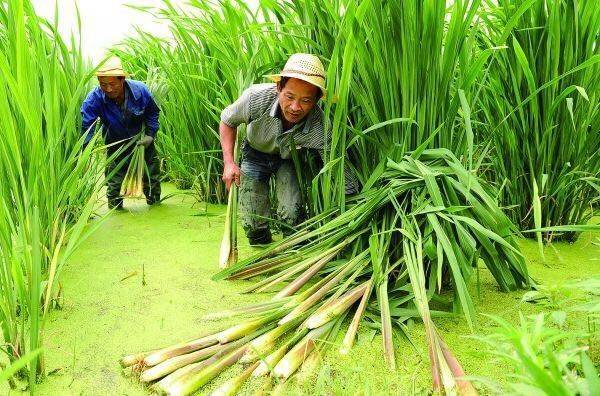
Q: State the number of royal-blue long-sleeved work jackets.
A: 1